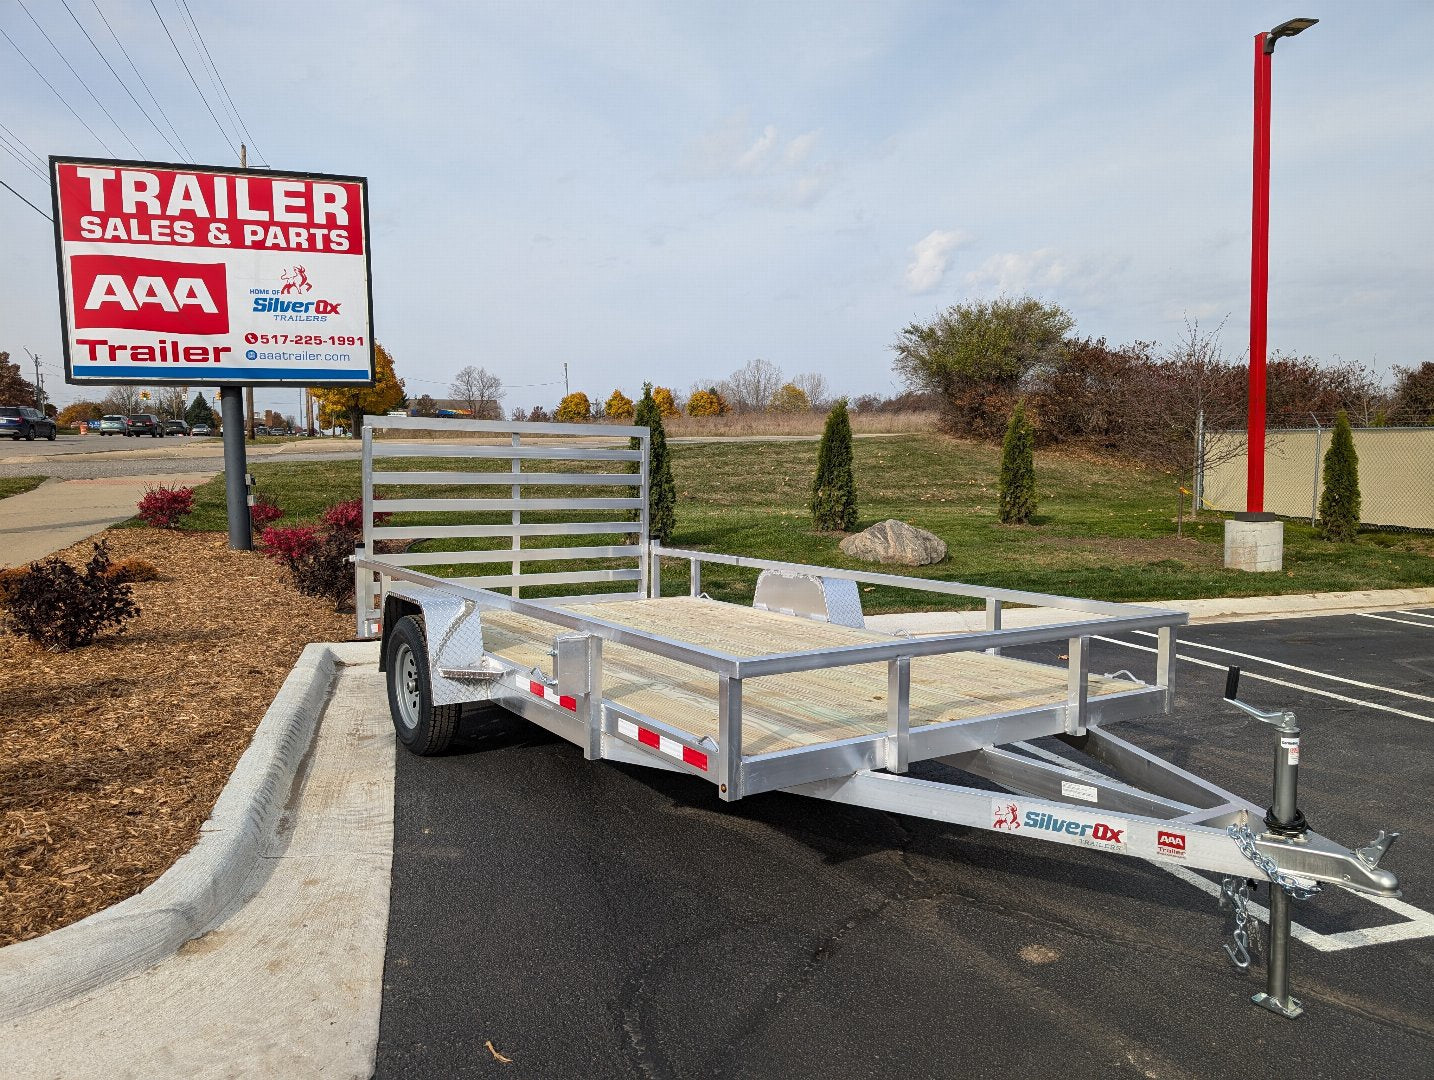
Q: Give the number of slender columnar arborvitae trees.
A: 4